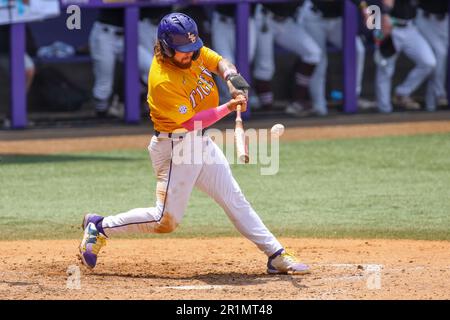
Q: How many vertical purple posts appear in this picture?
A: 4